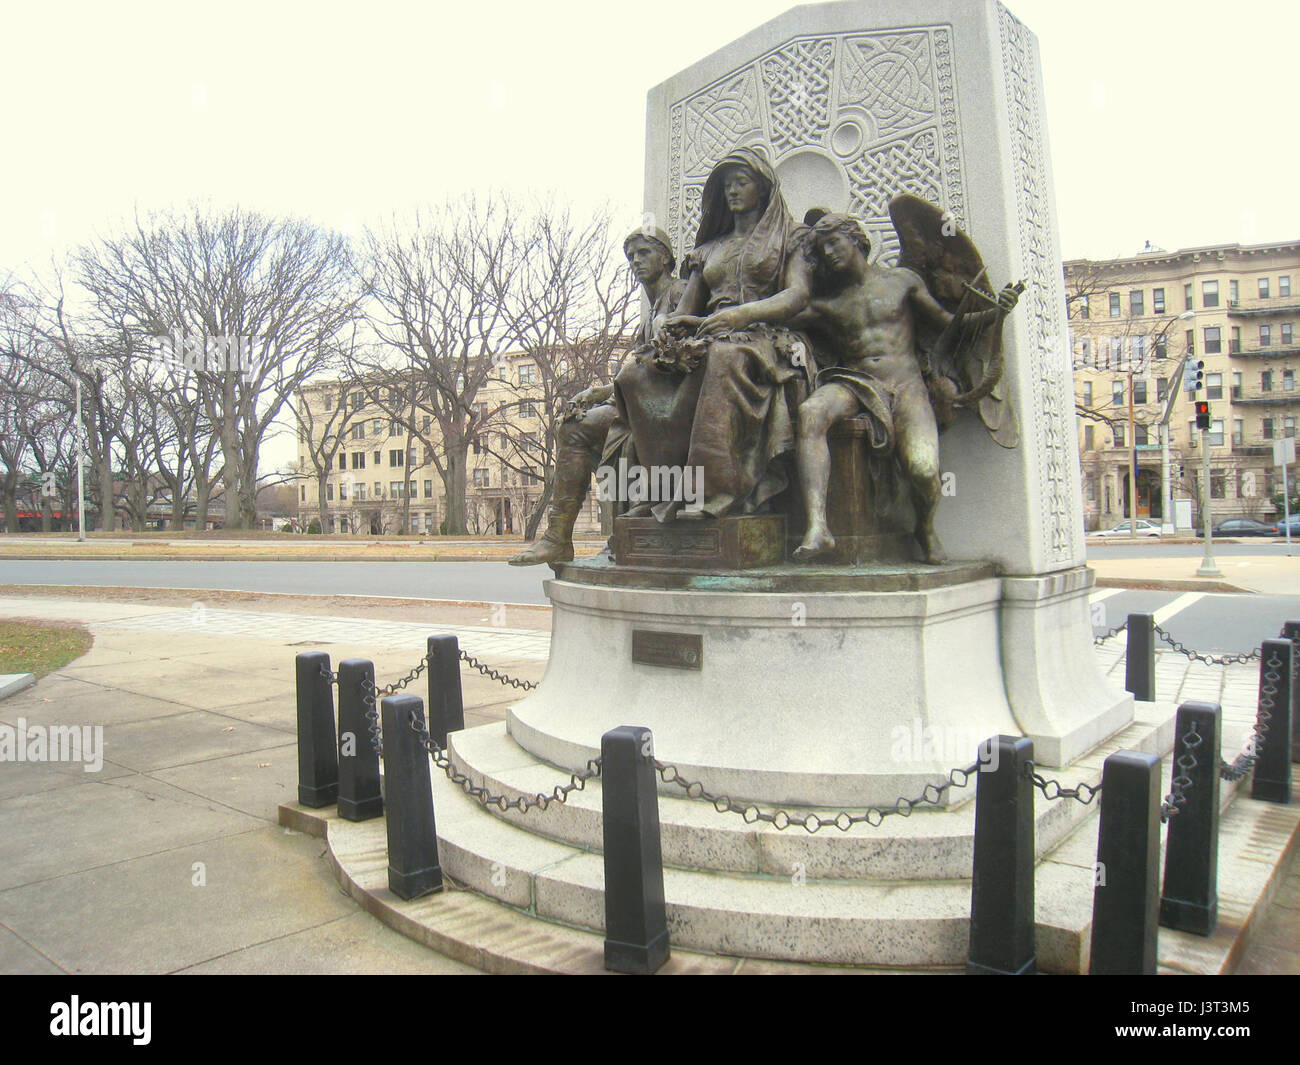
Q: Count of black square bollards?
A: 11